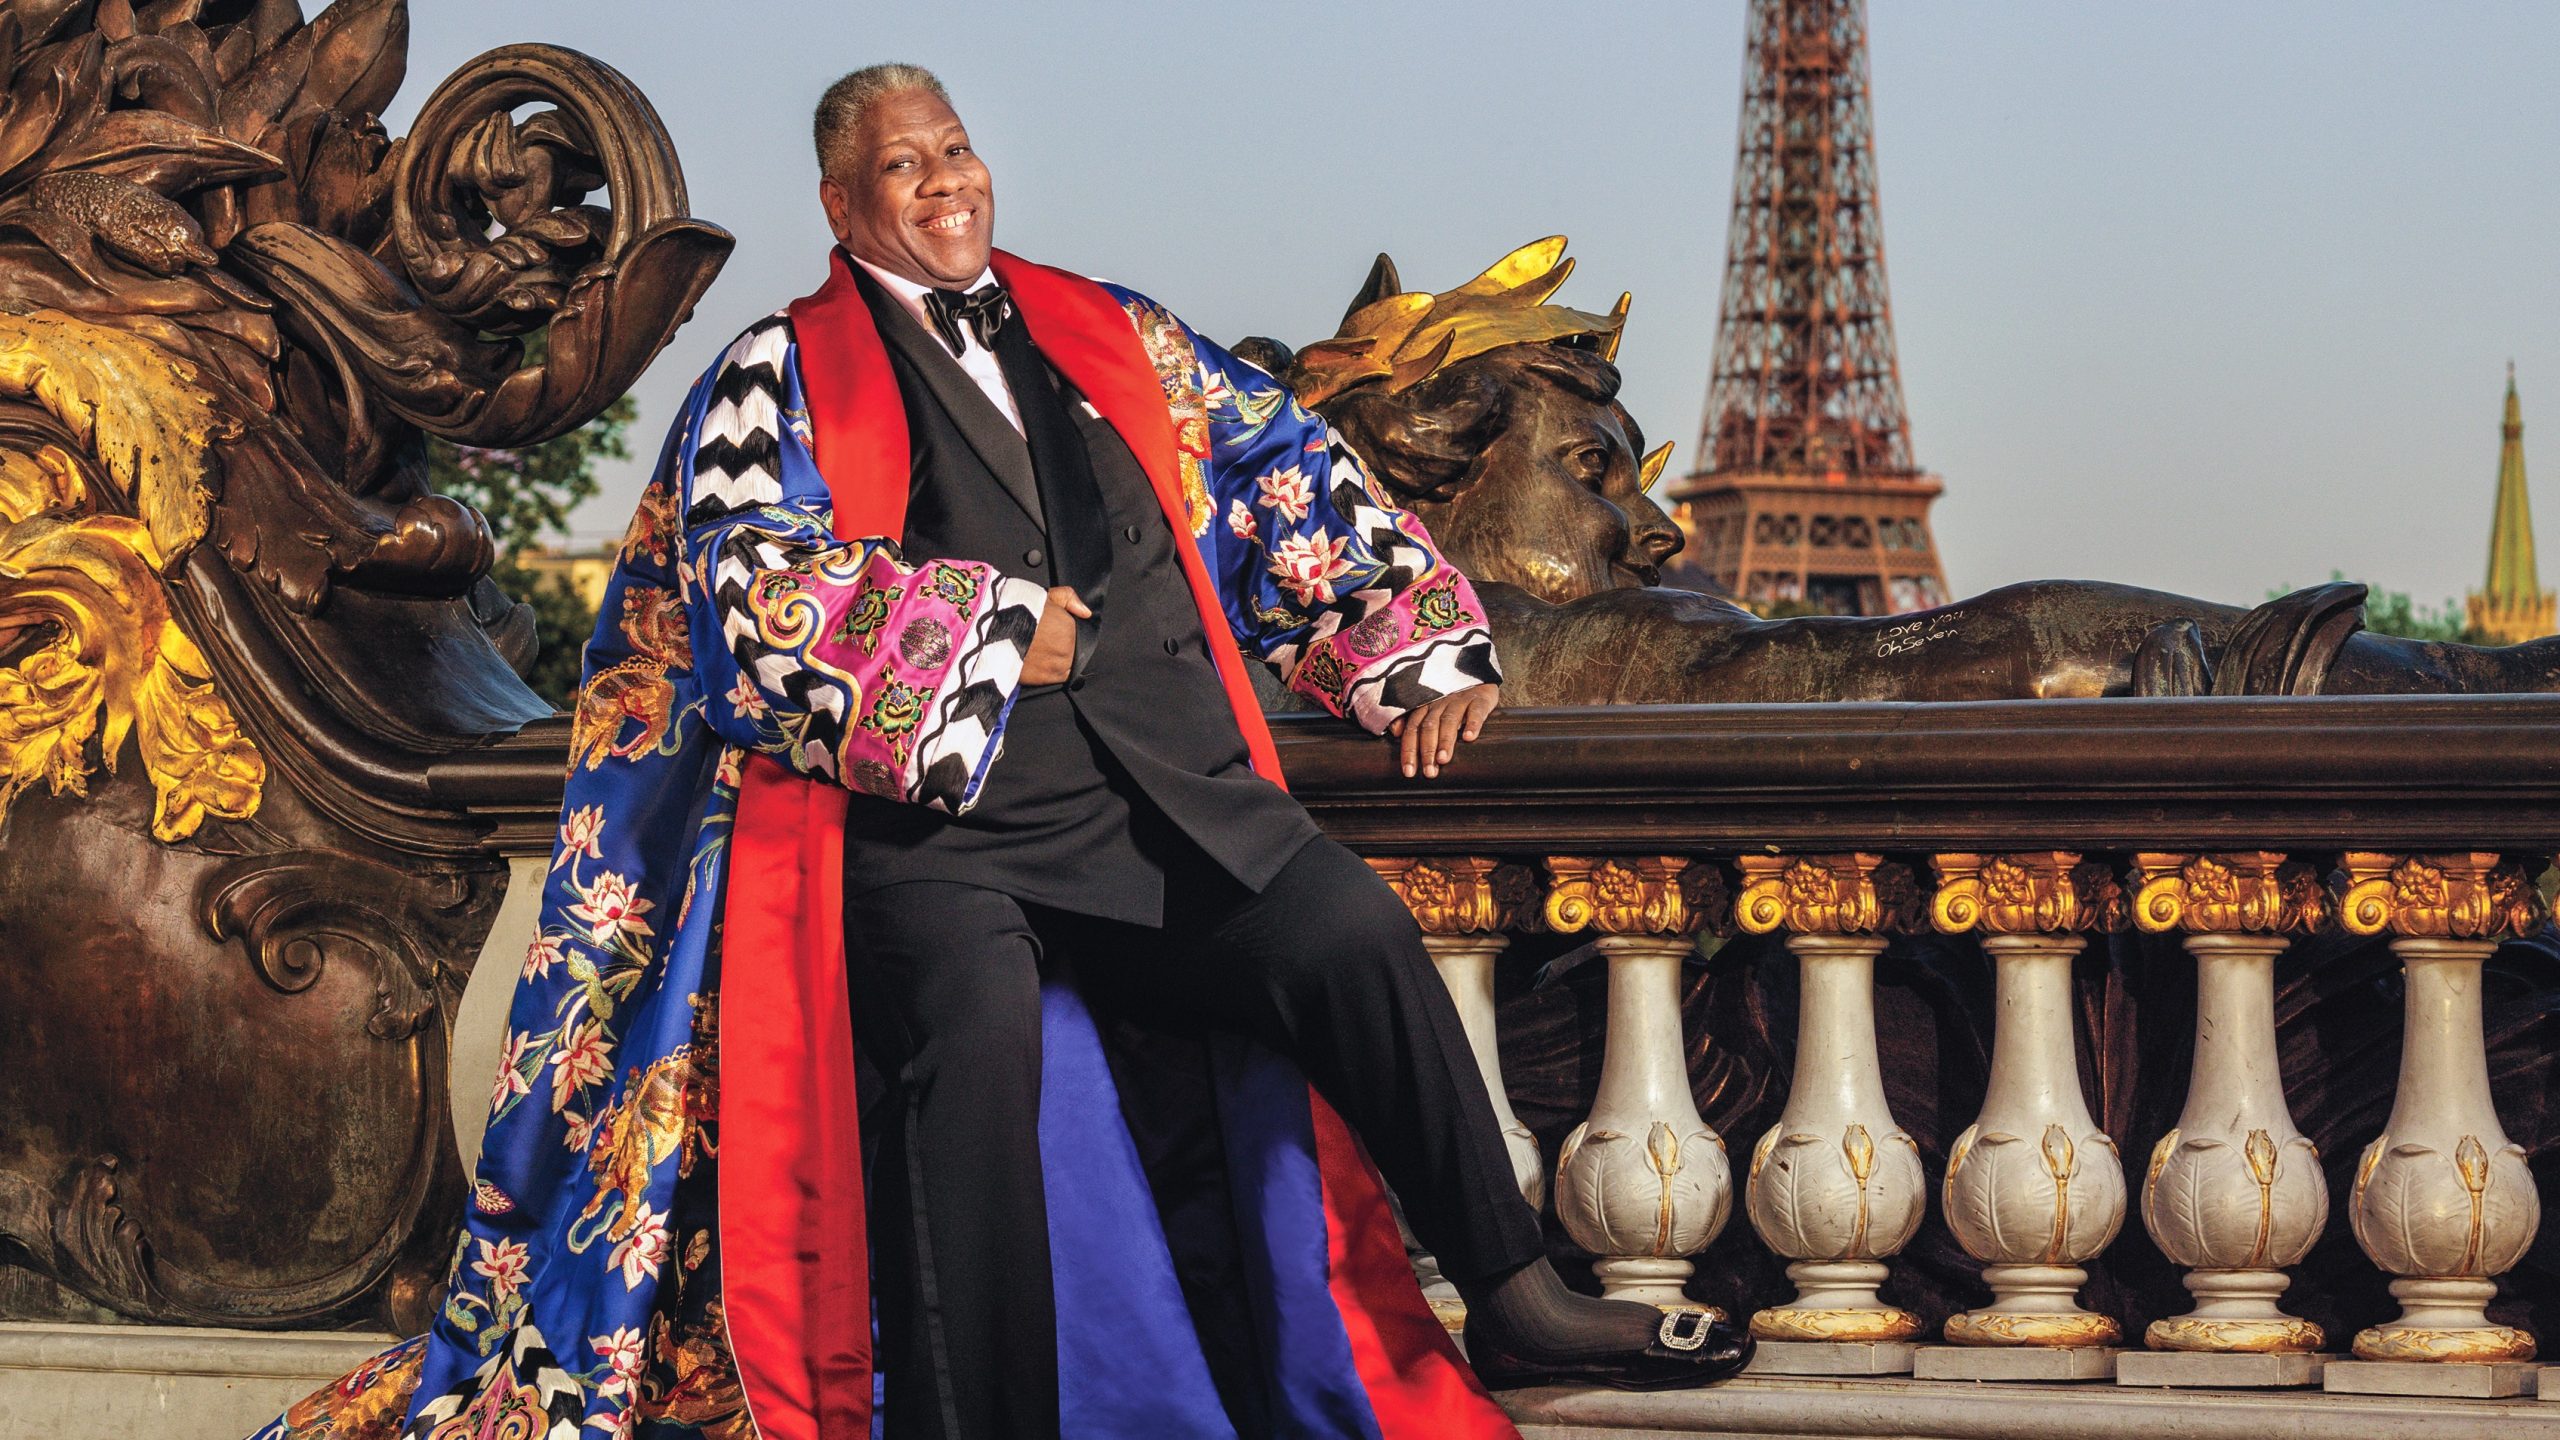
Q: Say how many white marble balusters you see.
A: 6